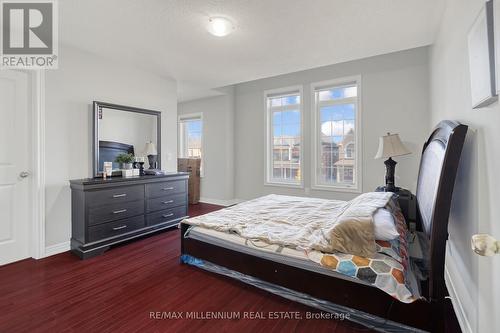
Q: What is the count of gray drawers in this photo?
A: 6